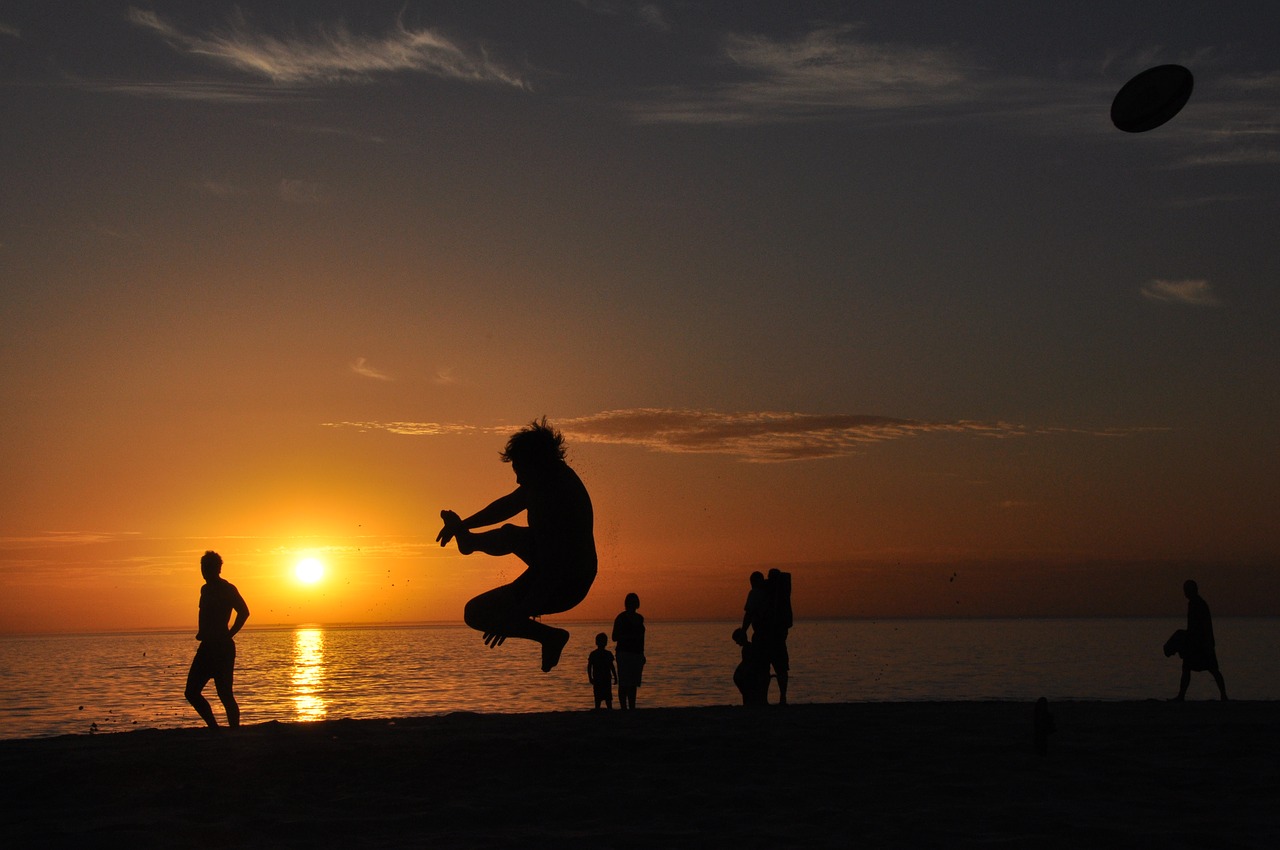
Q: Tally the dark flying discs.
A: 1